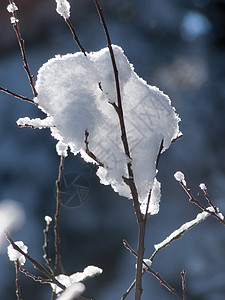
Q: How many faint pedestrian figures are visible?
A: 0